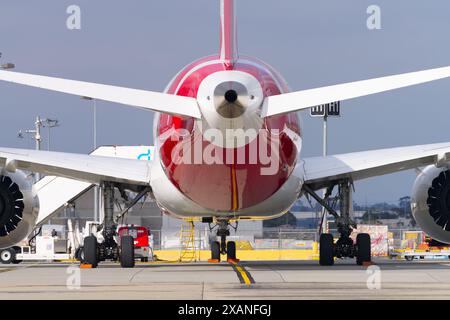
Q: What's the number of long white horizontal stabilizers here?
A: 2